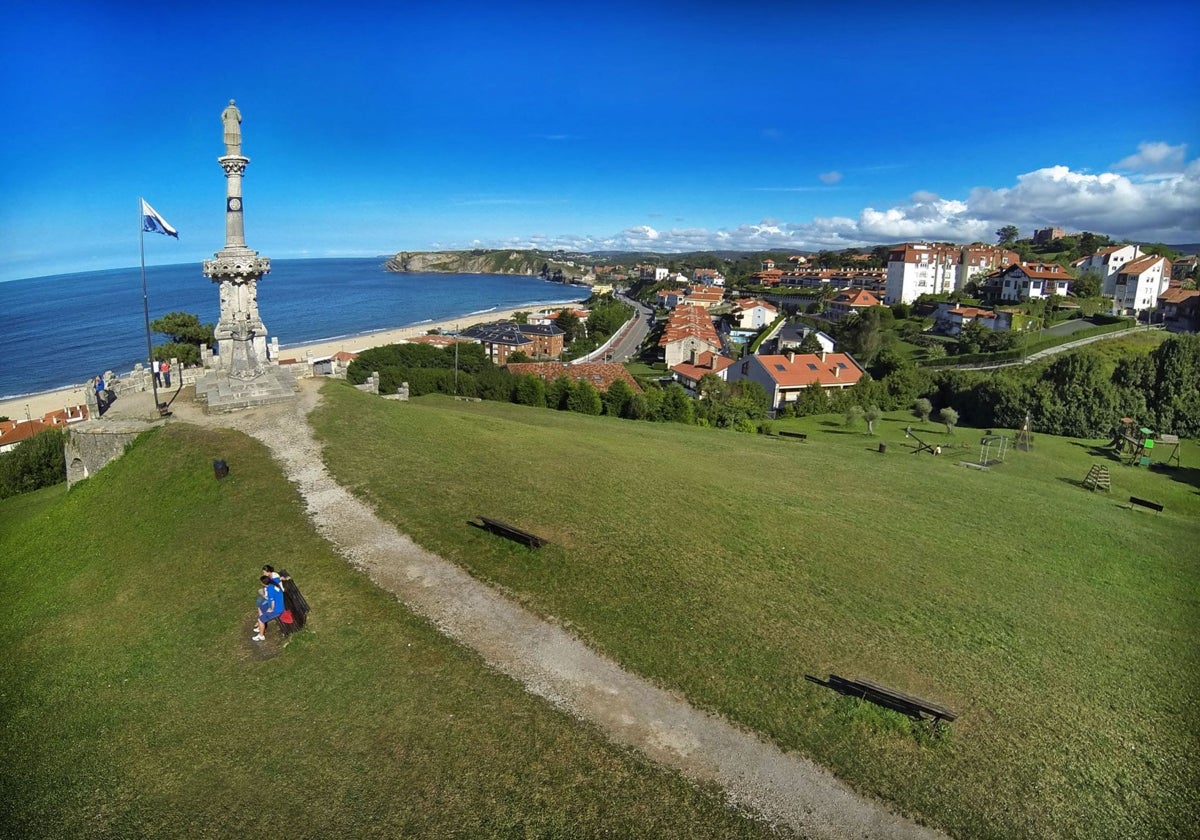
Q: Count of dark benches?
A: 5